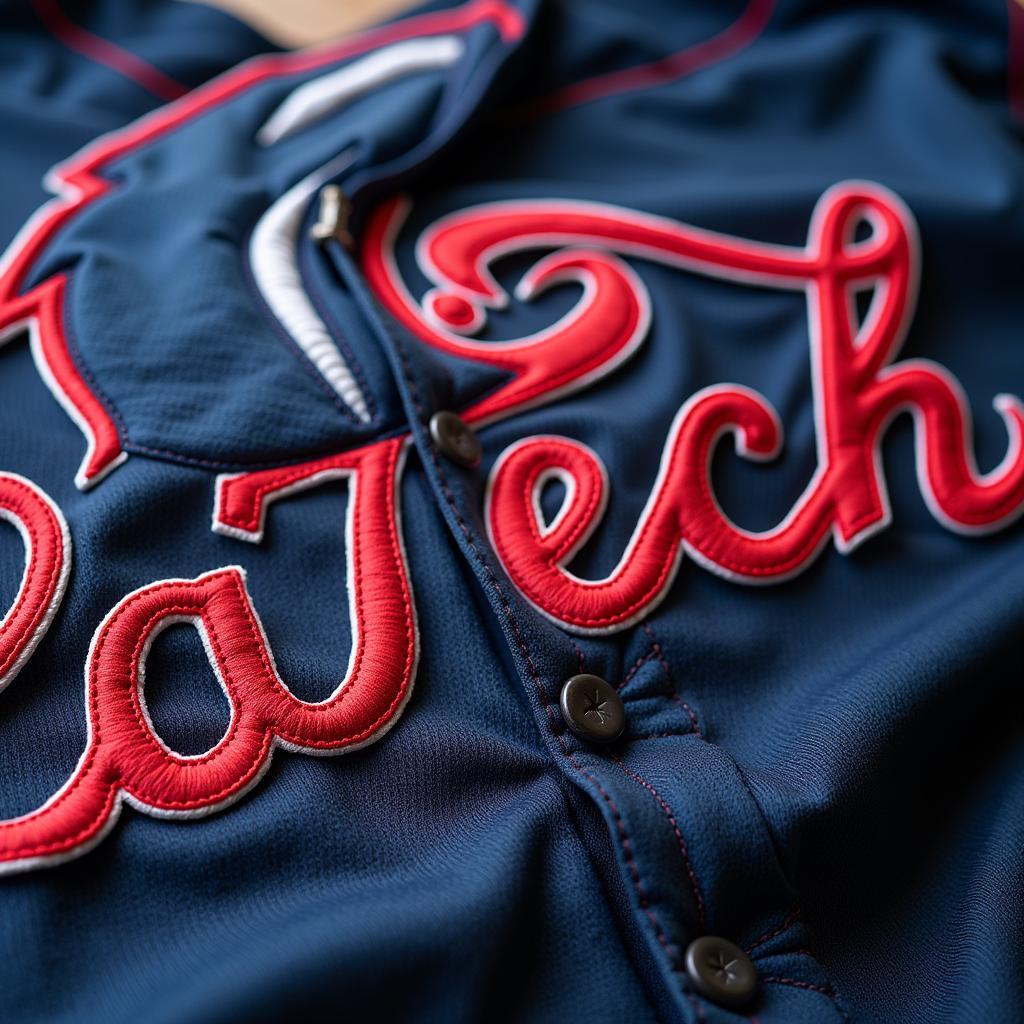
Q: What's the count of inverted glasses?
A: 0